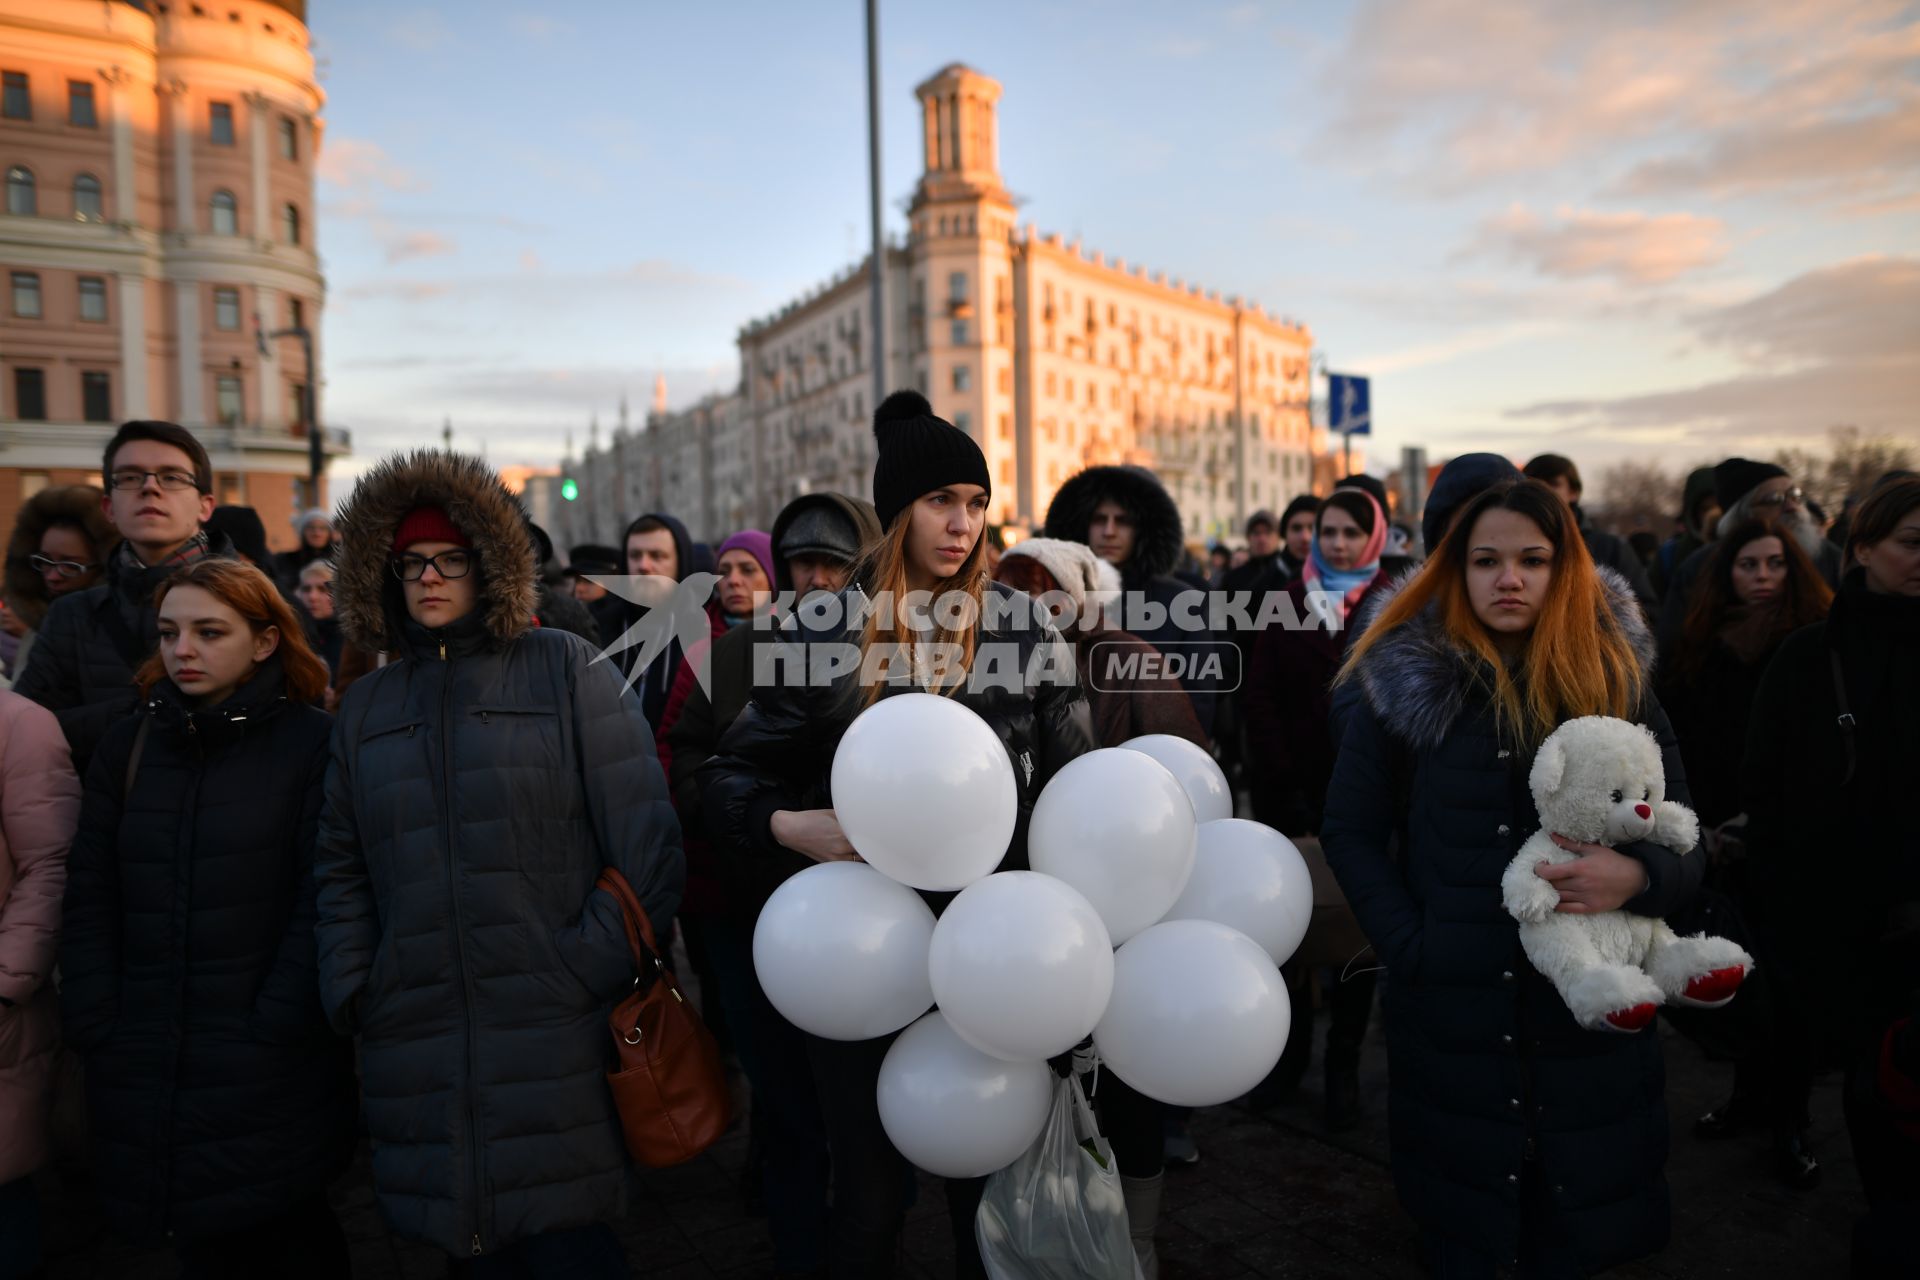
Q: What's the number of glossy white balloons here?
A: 8